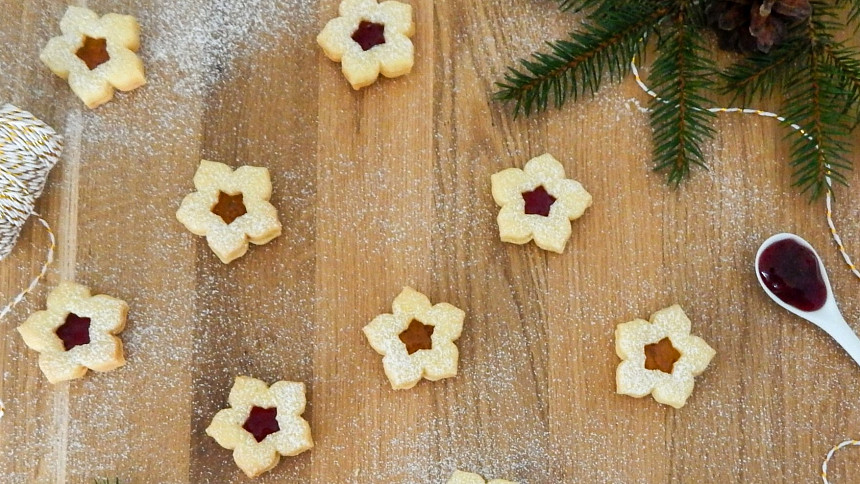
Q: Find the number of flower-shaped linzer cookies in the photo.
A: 9